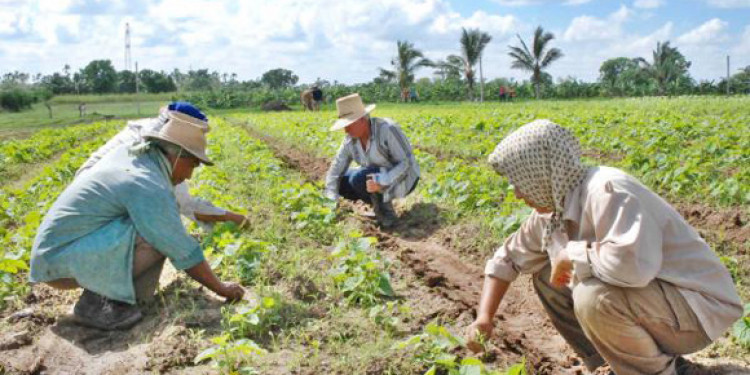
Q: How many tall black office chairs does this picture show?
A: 0